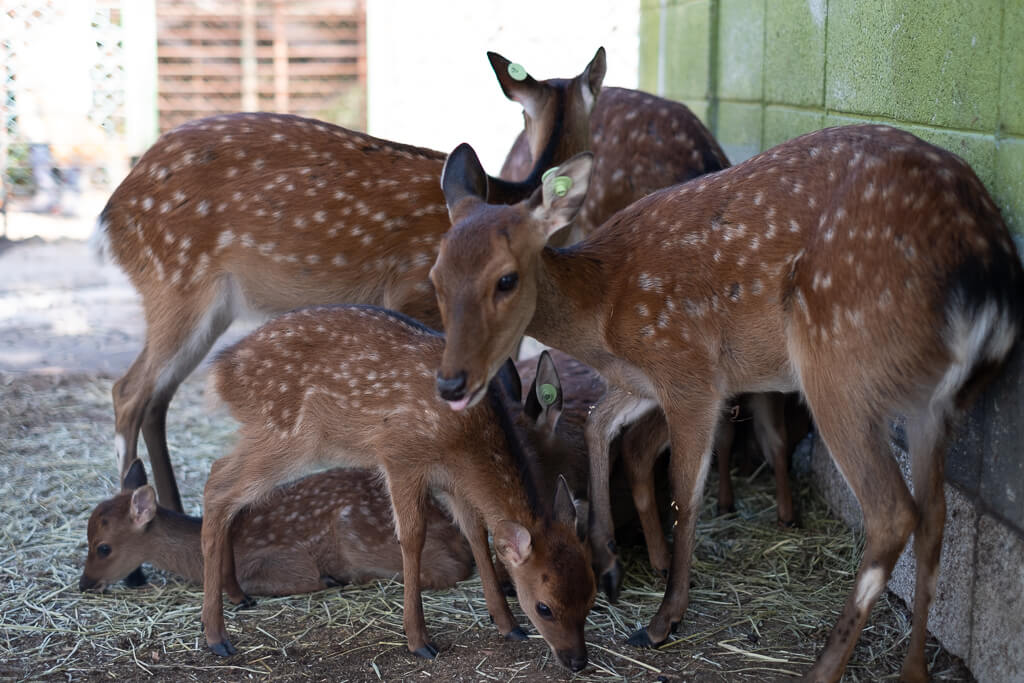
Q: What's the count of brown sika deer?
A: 6